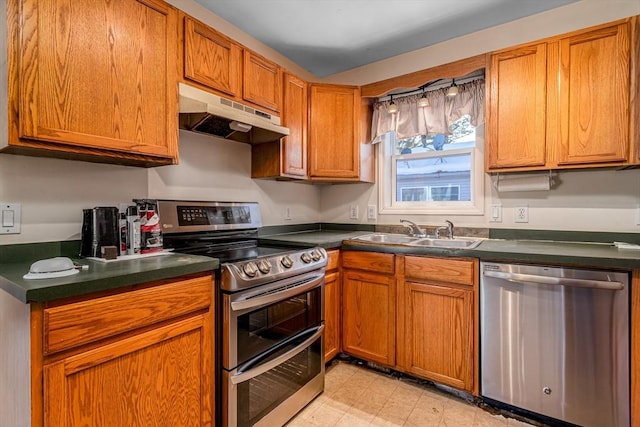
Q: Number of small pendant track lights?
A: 3